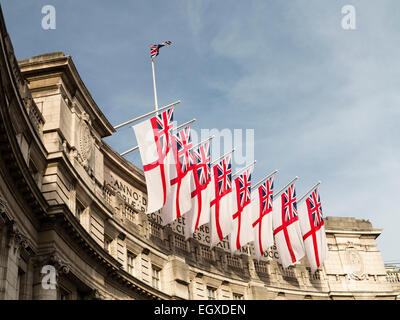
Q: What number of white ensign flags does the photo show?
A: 8